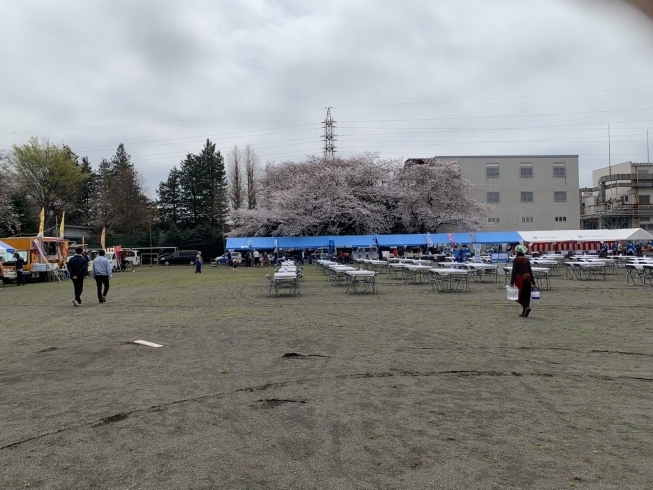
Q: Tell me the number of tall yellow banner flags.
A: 3